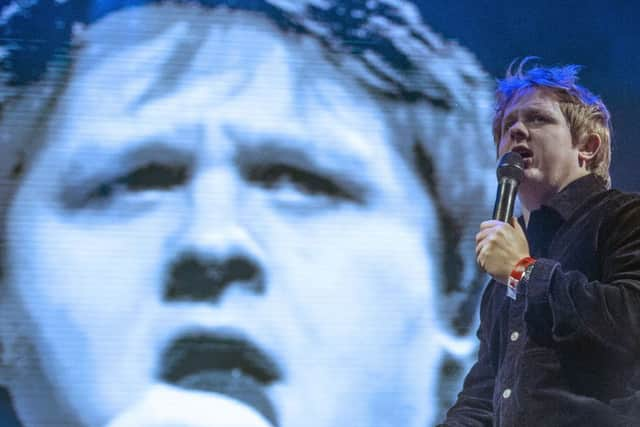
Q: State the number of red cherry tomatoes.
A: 0